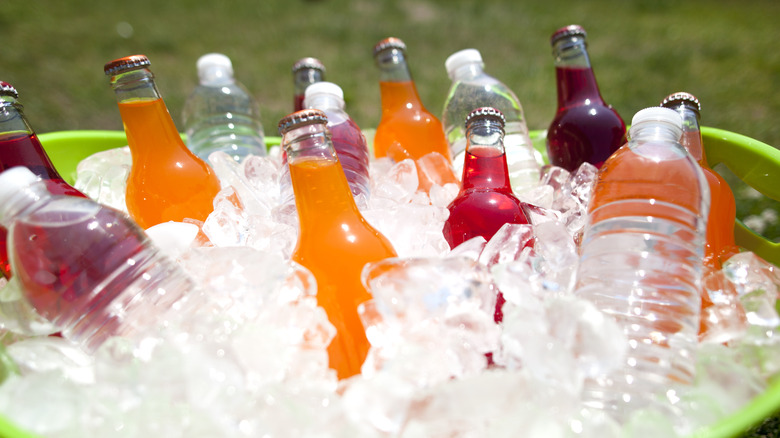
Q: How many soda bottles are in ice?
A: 8